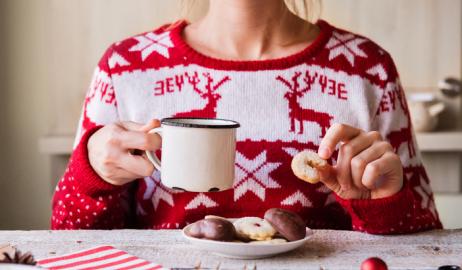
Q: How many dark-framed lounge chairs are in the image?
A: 0